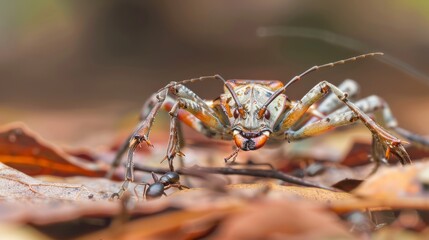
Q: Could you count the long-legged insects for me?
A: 1